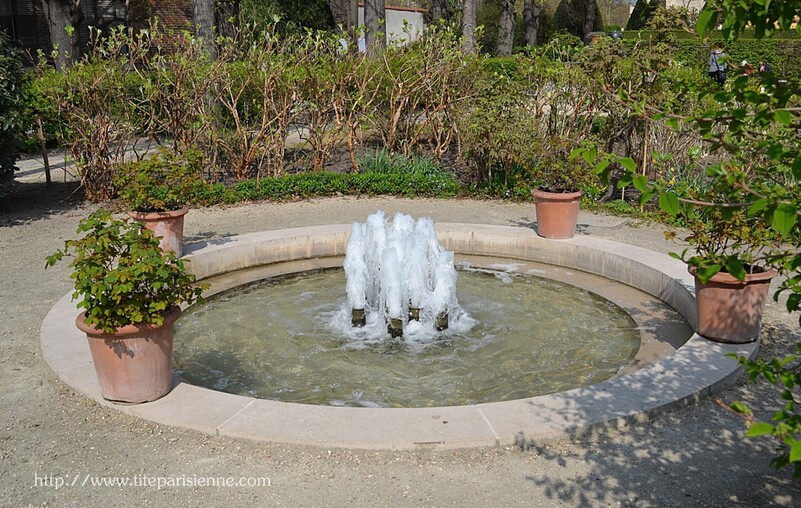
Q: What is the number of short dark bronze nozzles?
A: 4